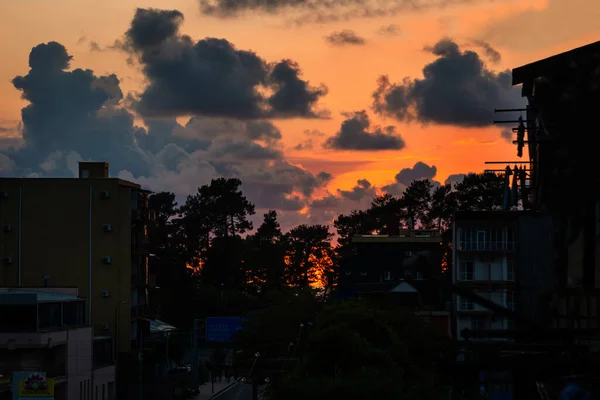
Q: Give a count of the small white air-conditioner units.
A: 8